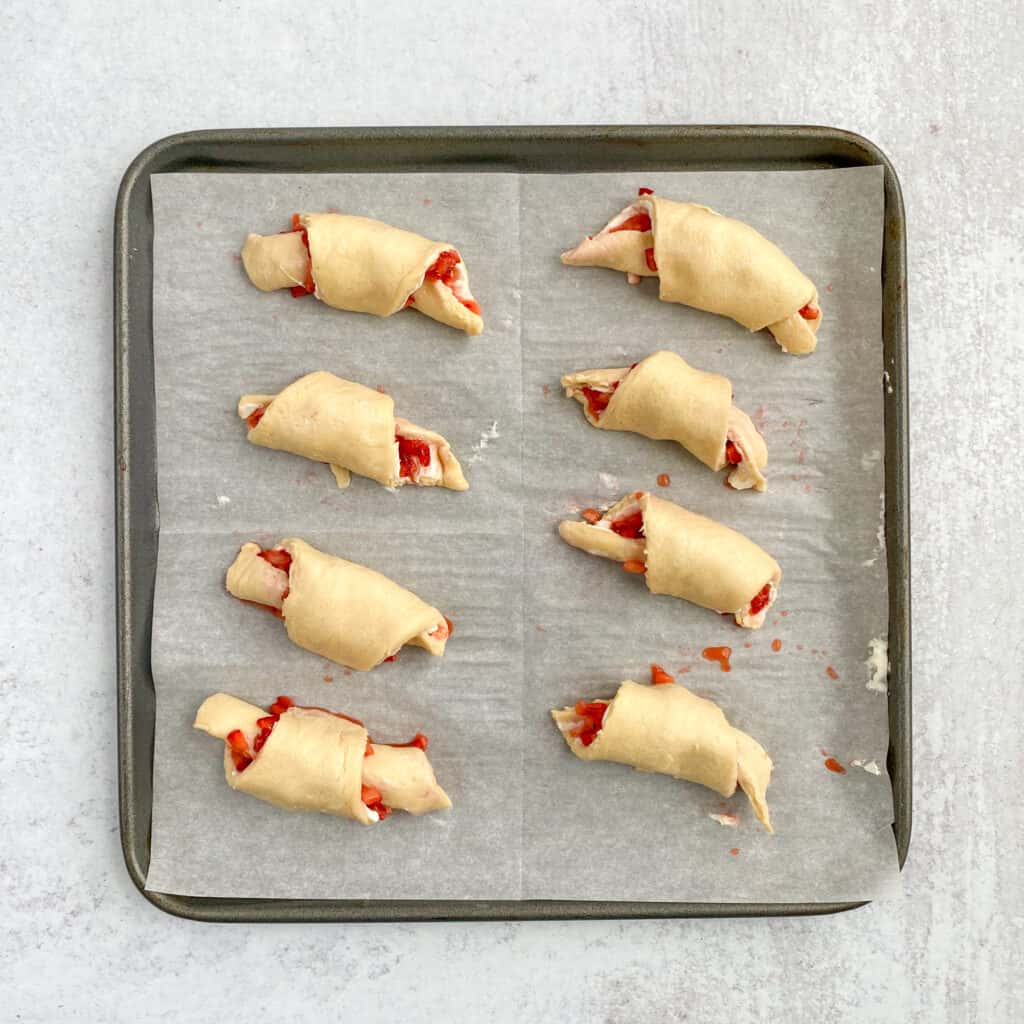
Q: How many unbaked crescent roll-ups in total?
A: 8